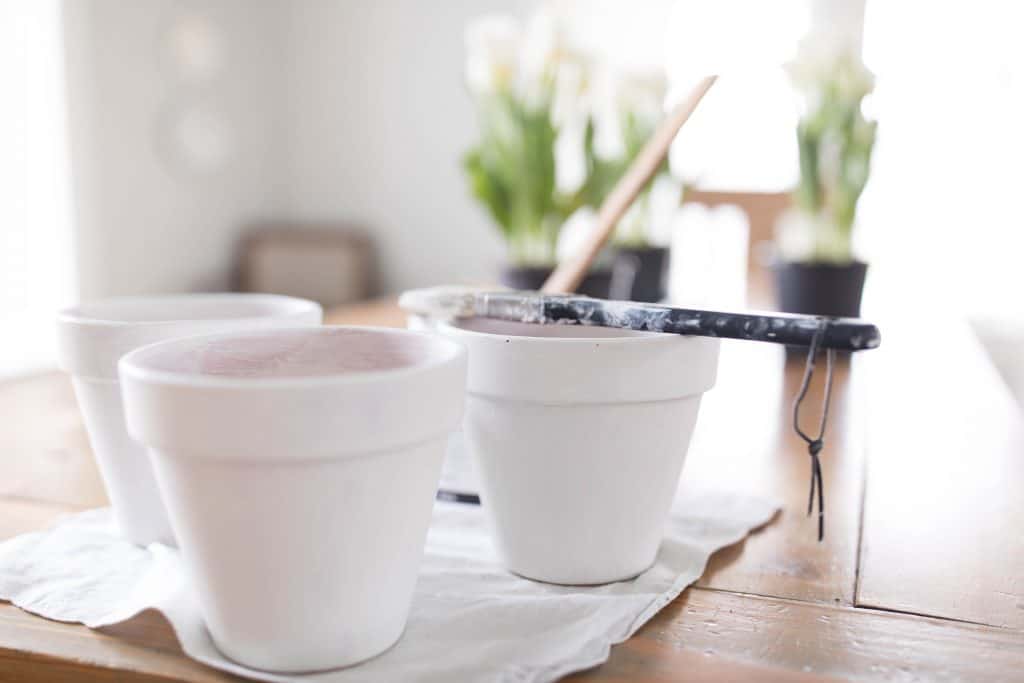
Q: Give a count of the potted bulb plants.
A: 3